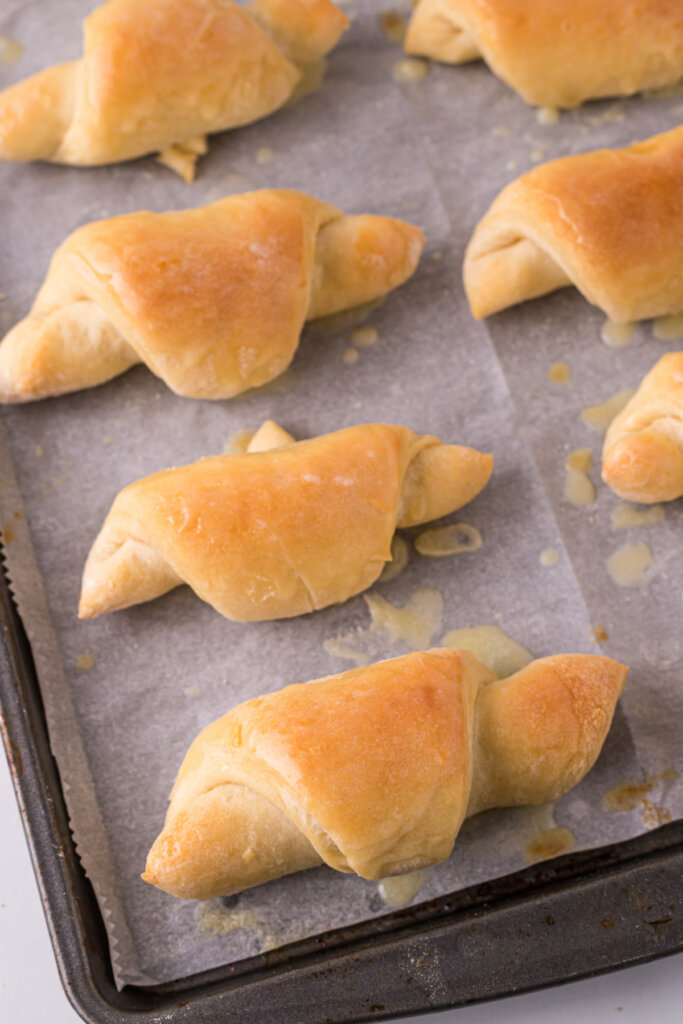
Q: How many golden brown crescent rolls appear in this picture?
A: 7